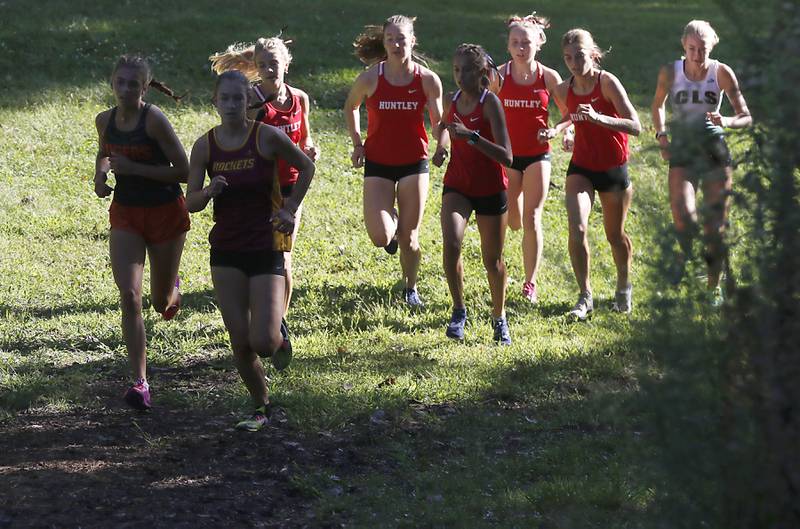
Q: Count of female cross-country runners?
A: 8